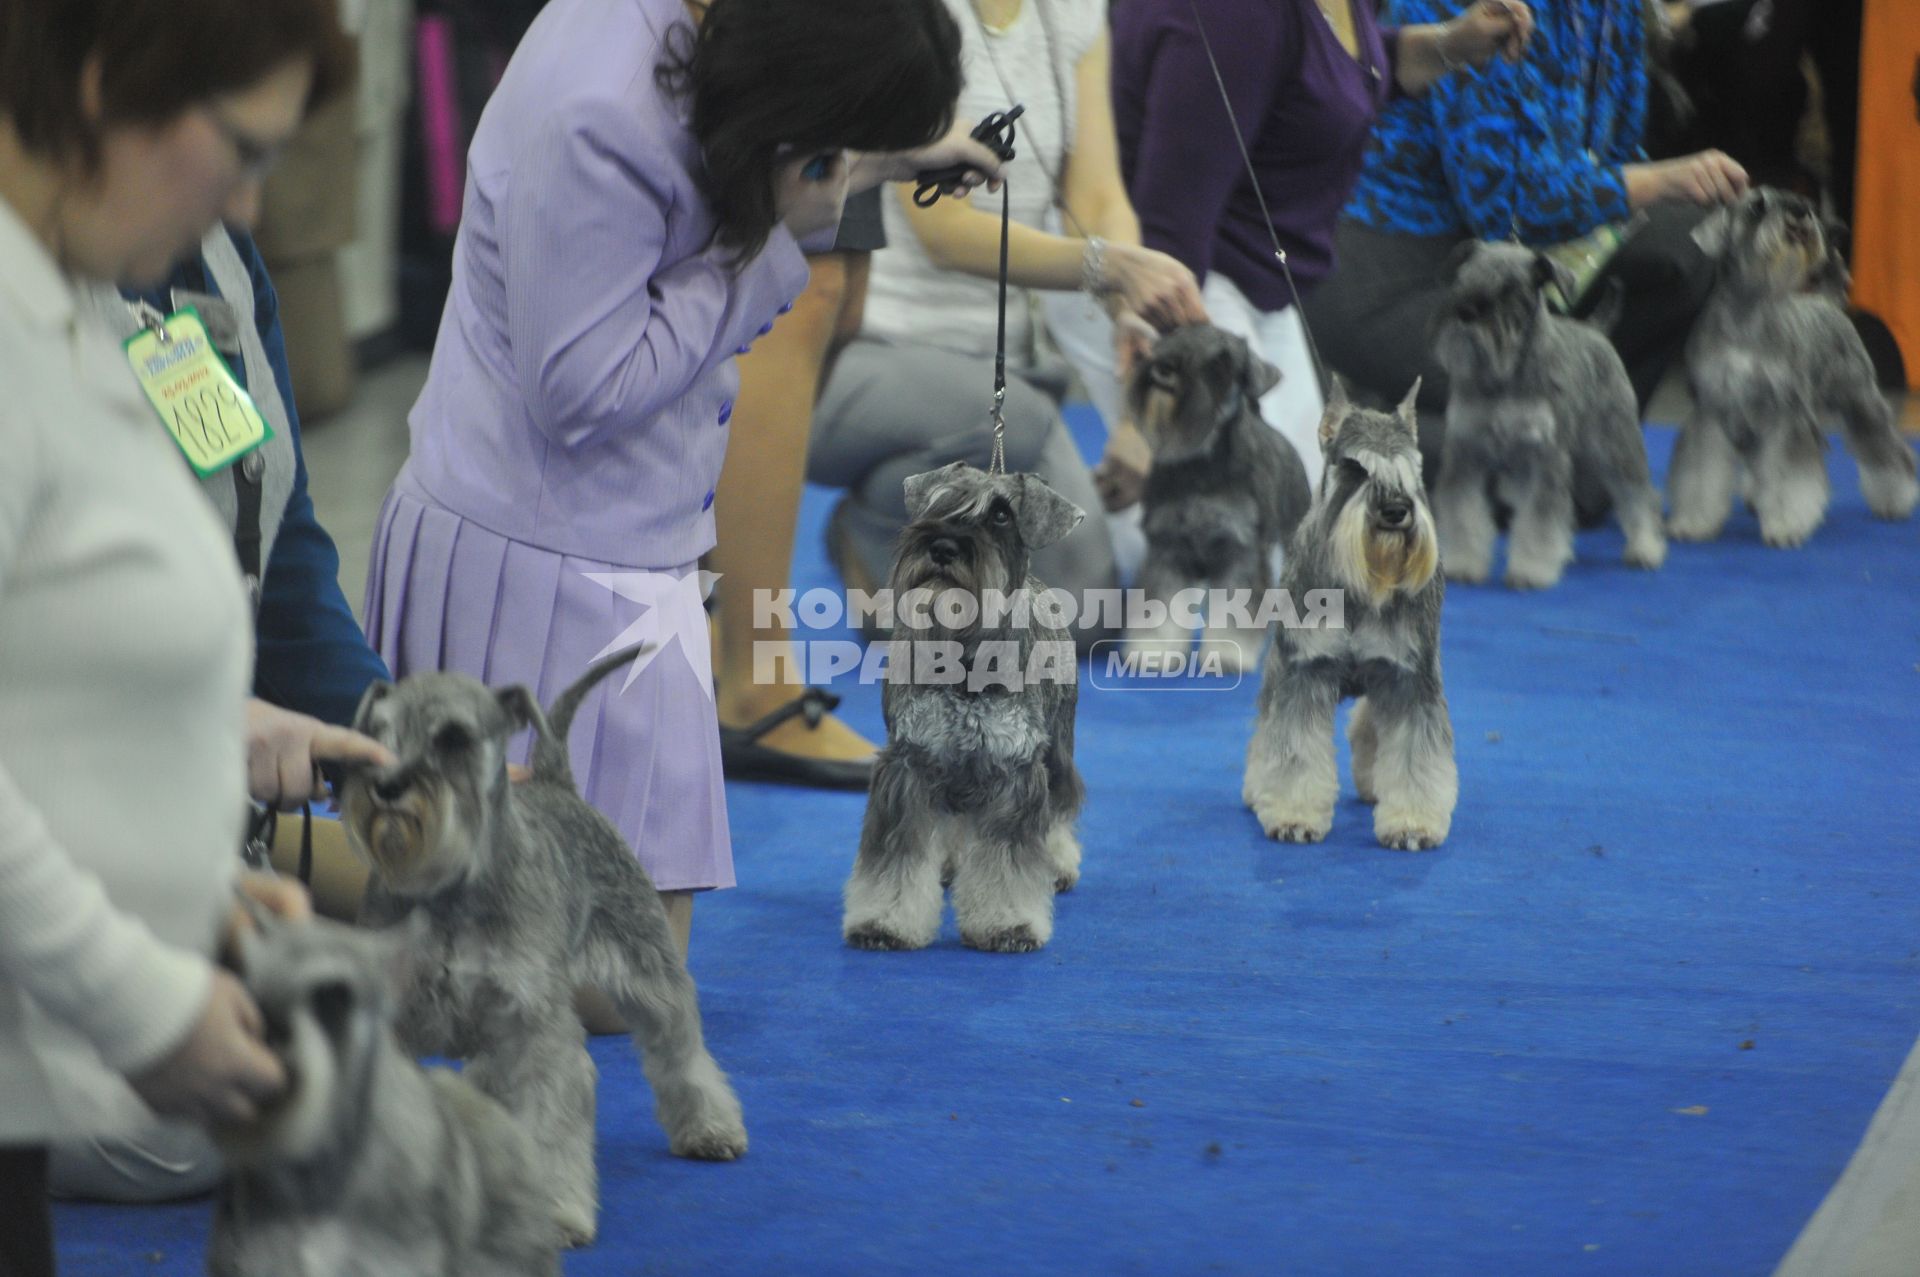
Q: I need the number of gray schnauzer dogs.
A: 7